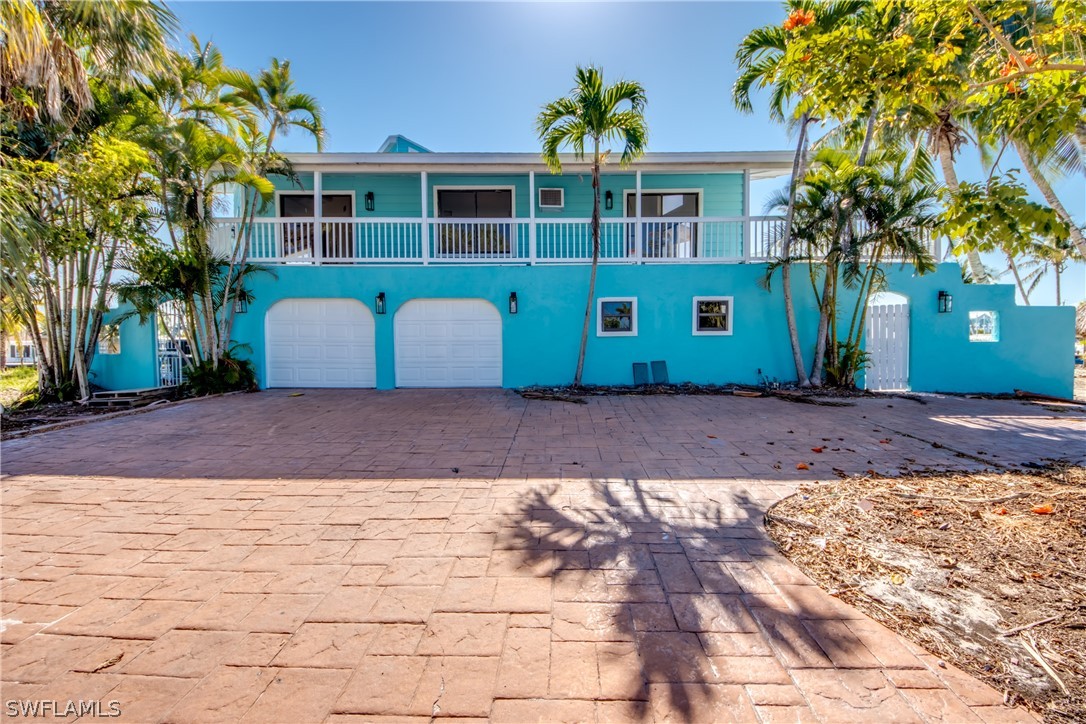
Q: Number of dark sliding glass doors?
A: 3